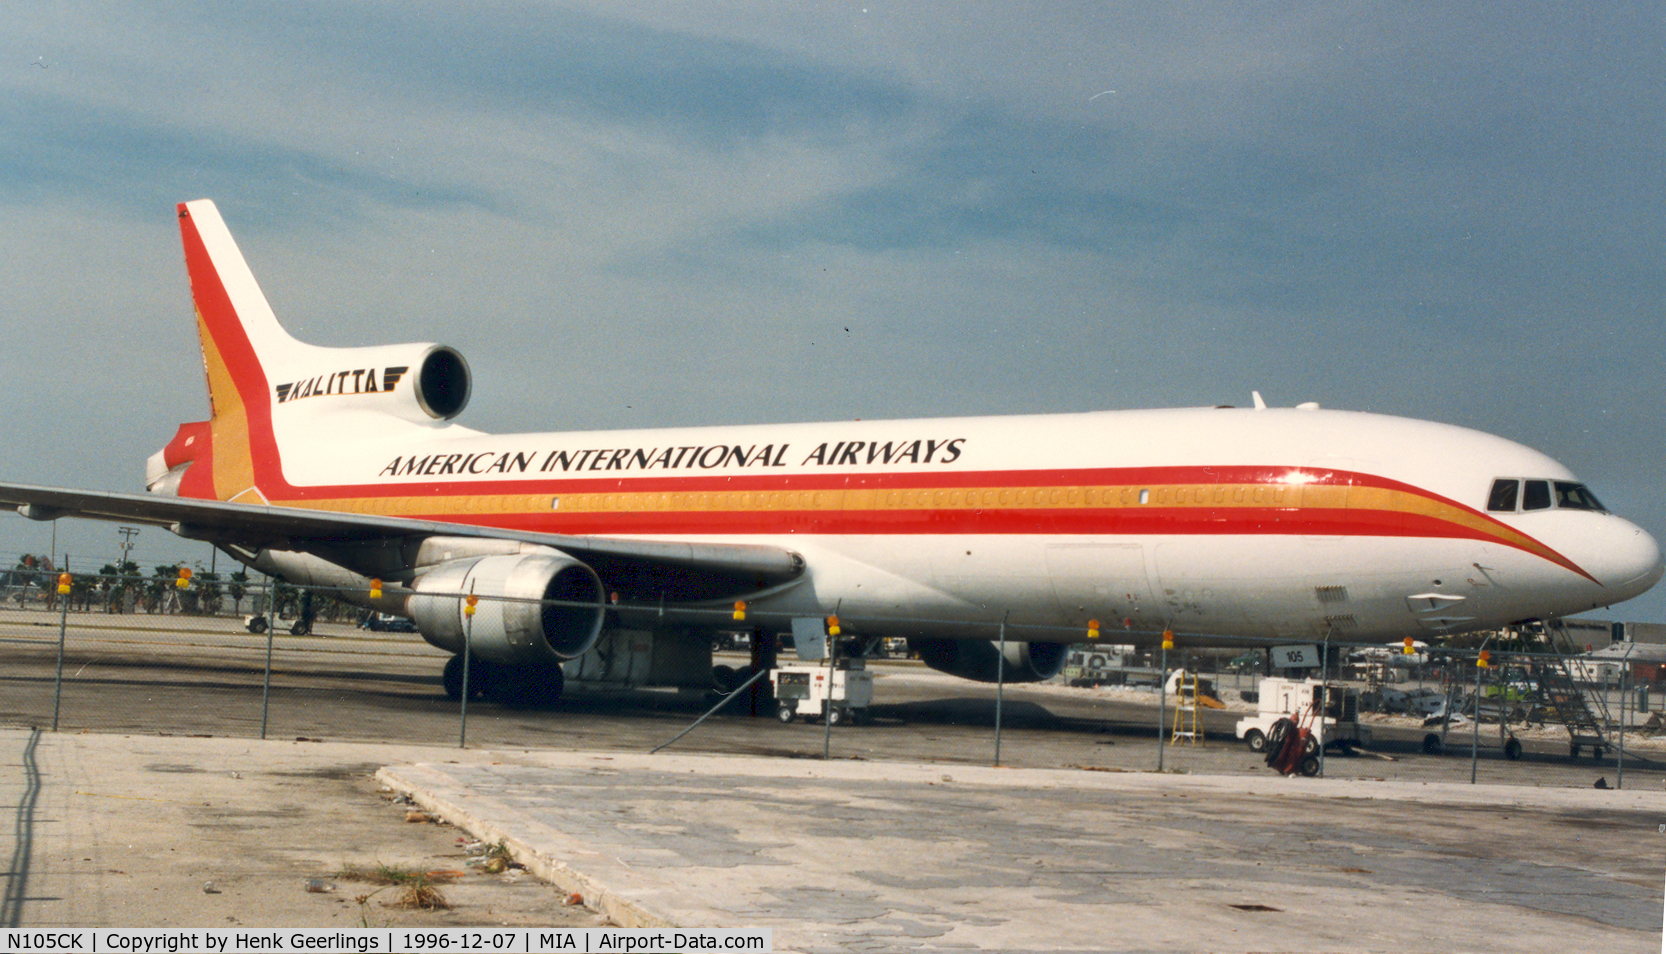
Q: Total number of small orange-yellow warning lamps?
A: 10